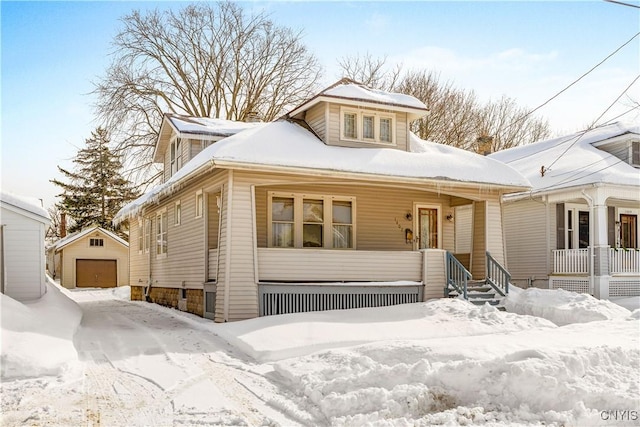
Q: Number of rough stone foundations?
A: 1